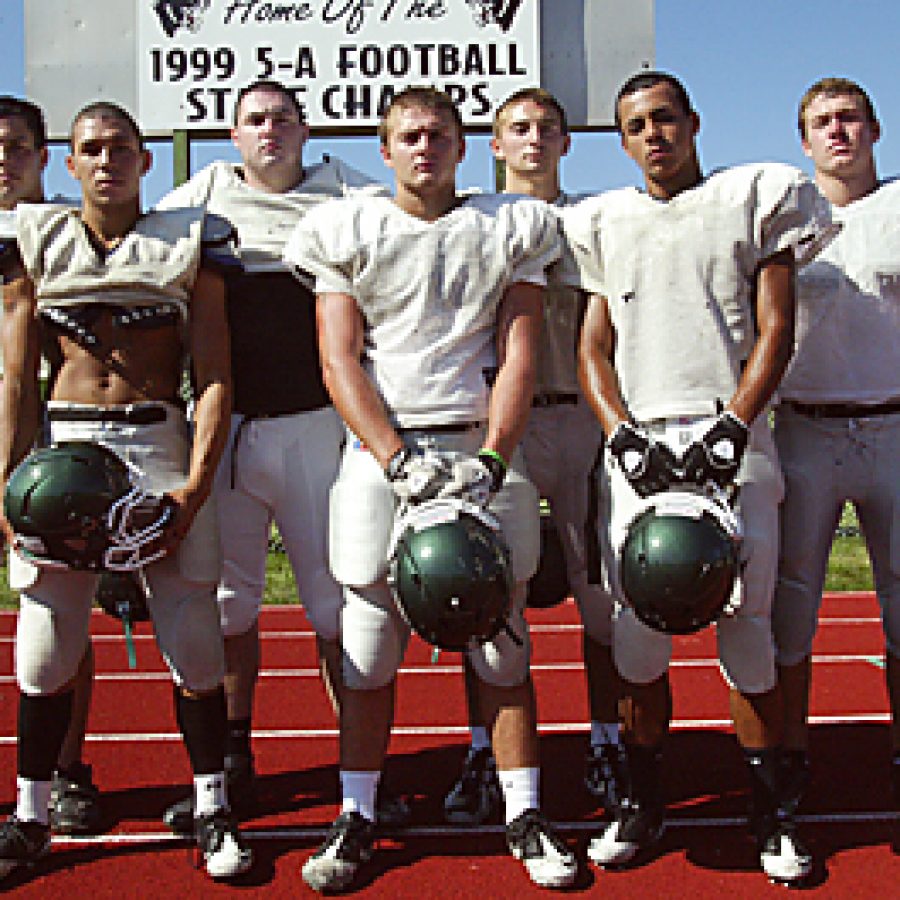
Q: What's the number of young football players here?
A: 7